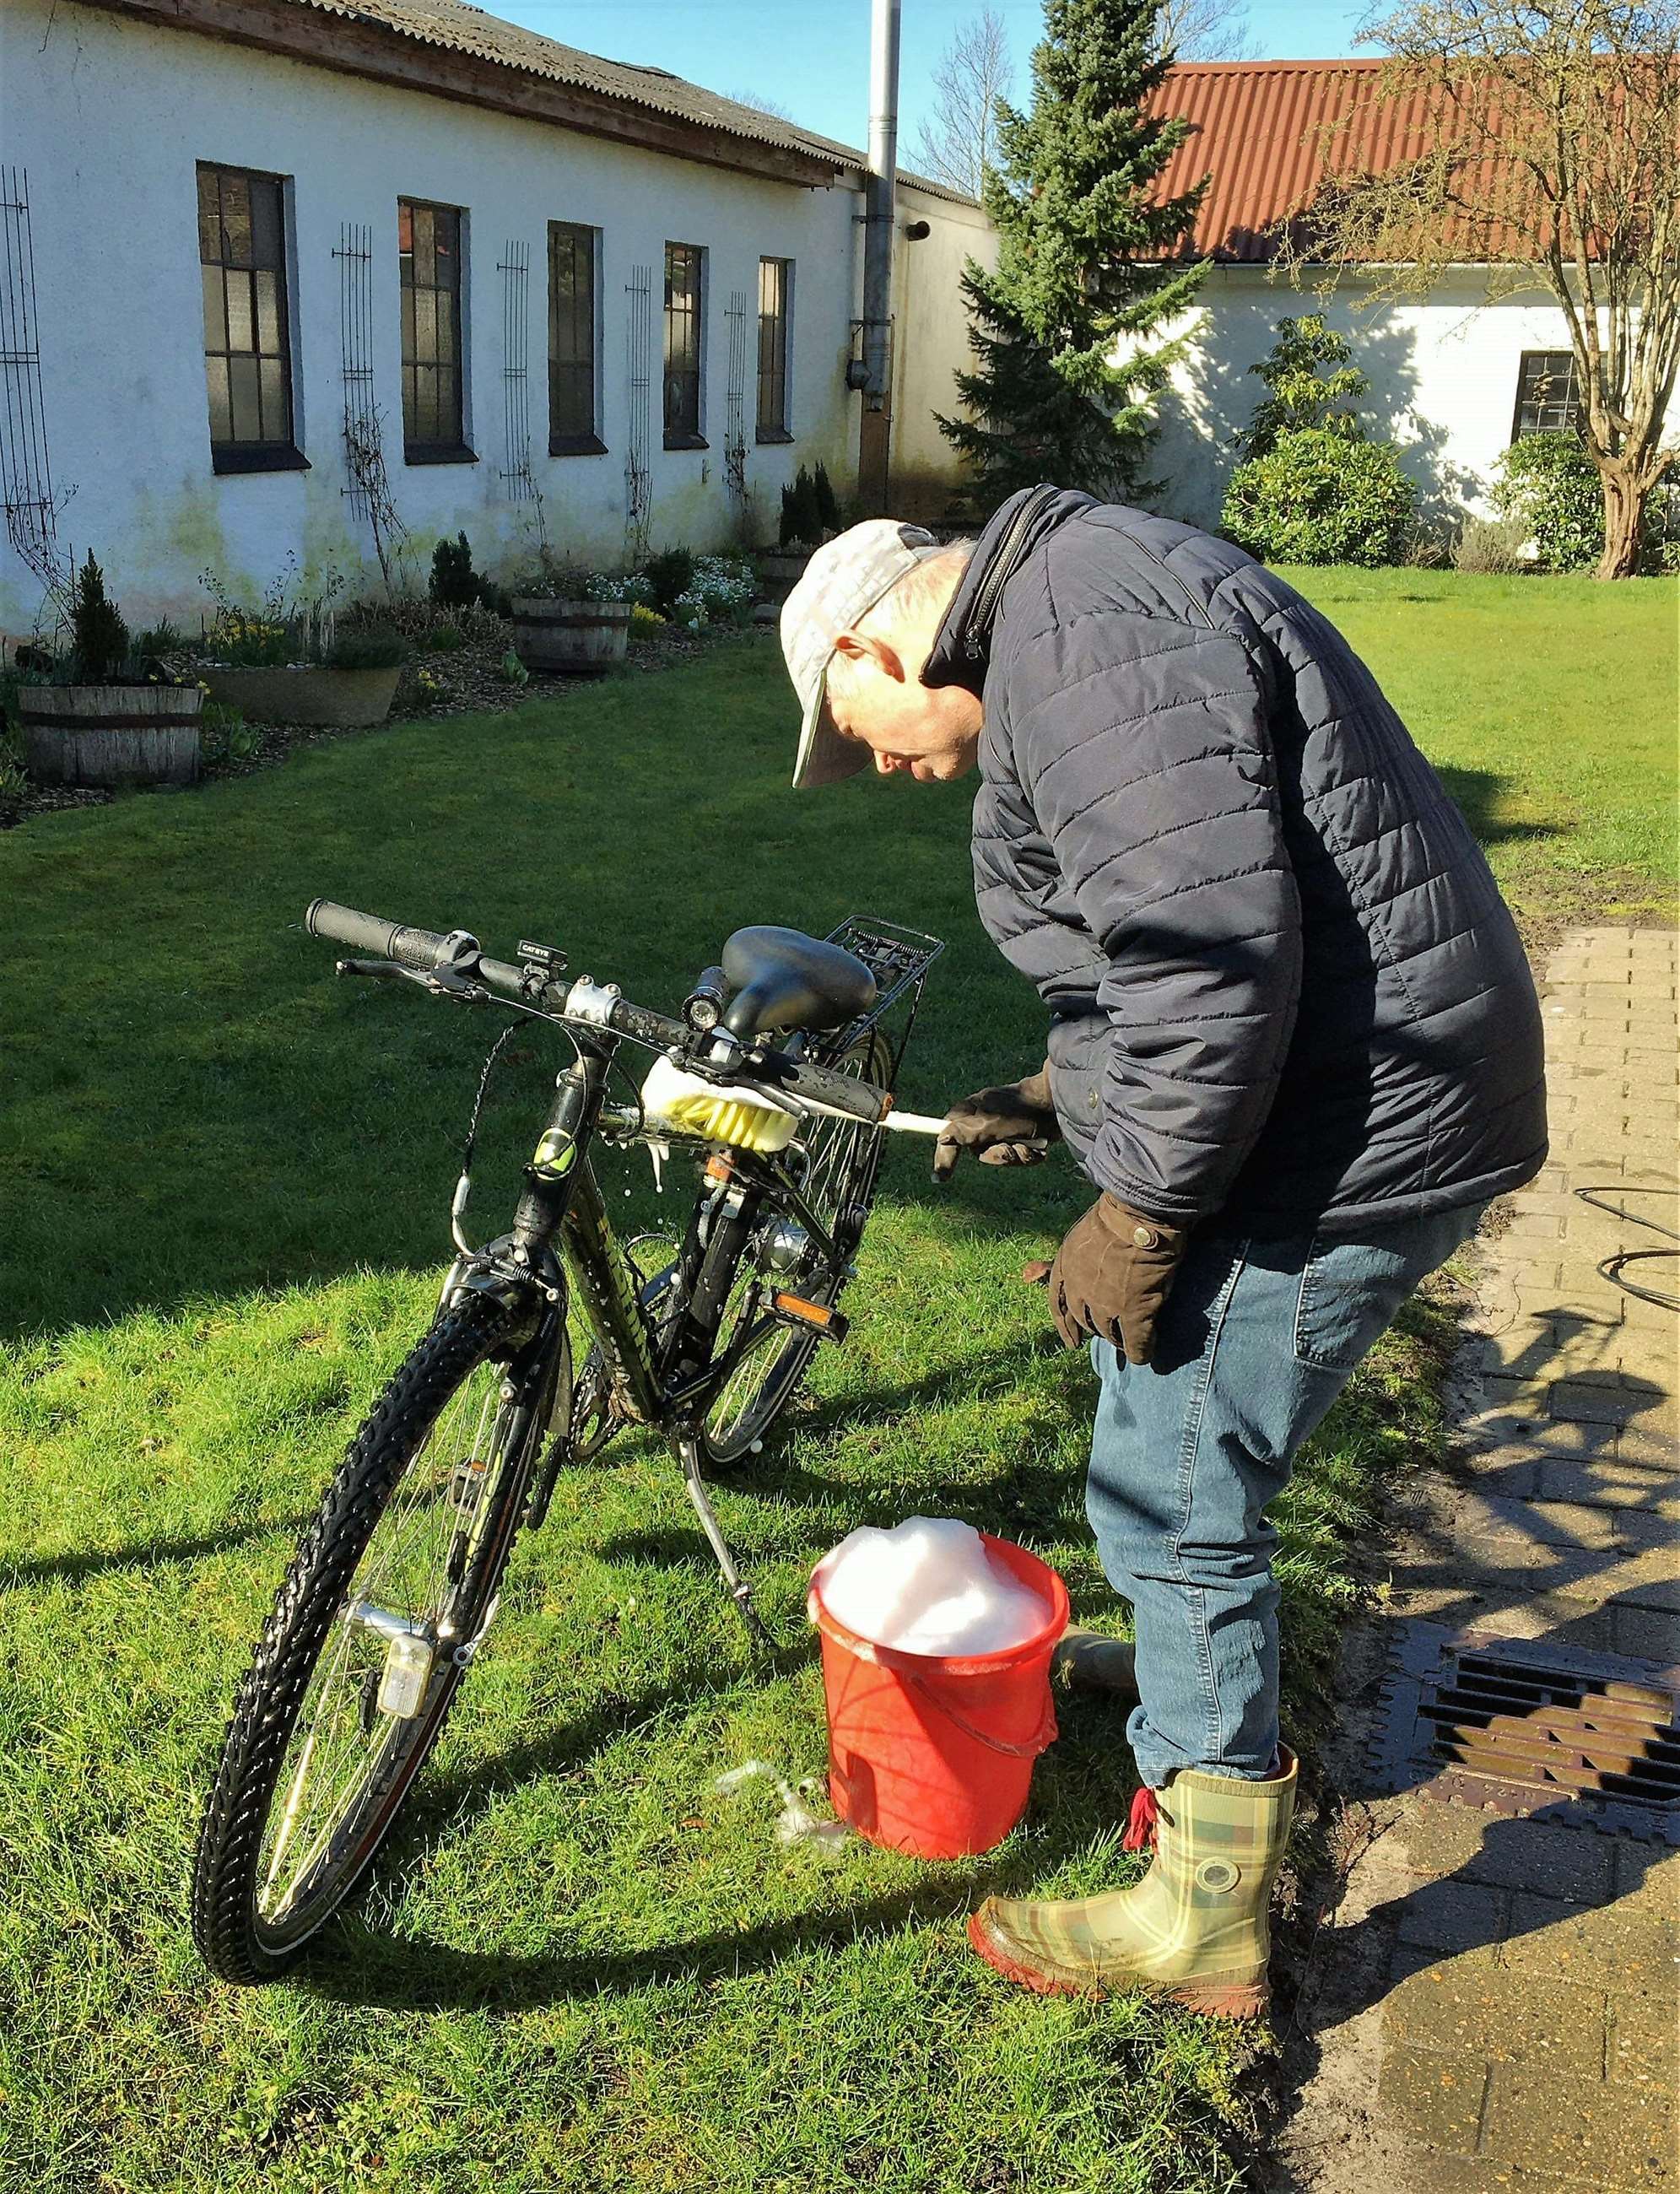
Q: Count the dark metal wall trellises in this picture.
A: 5